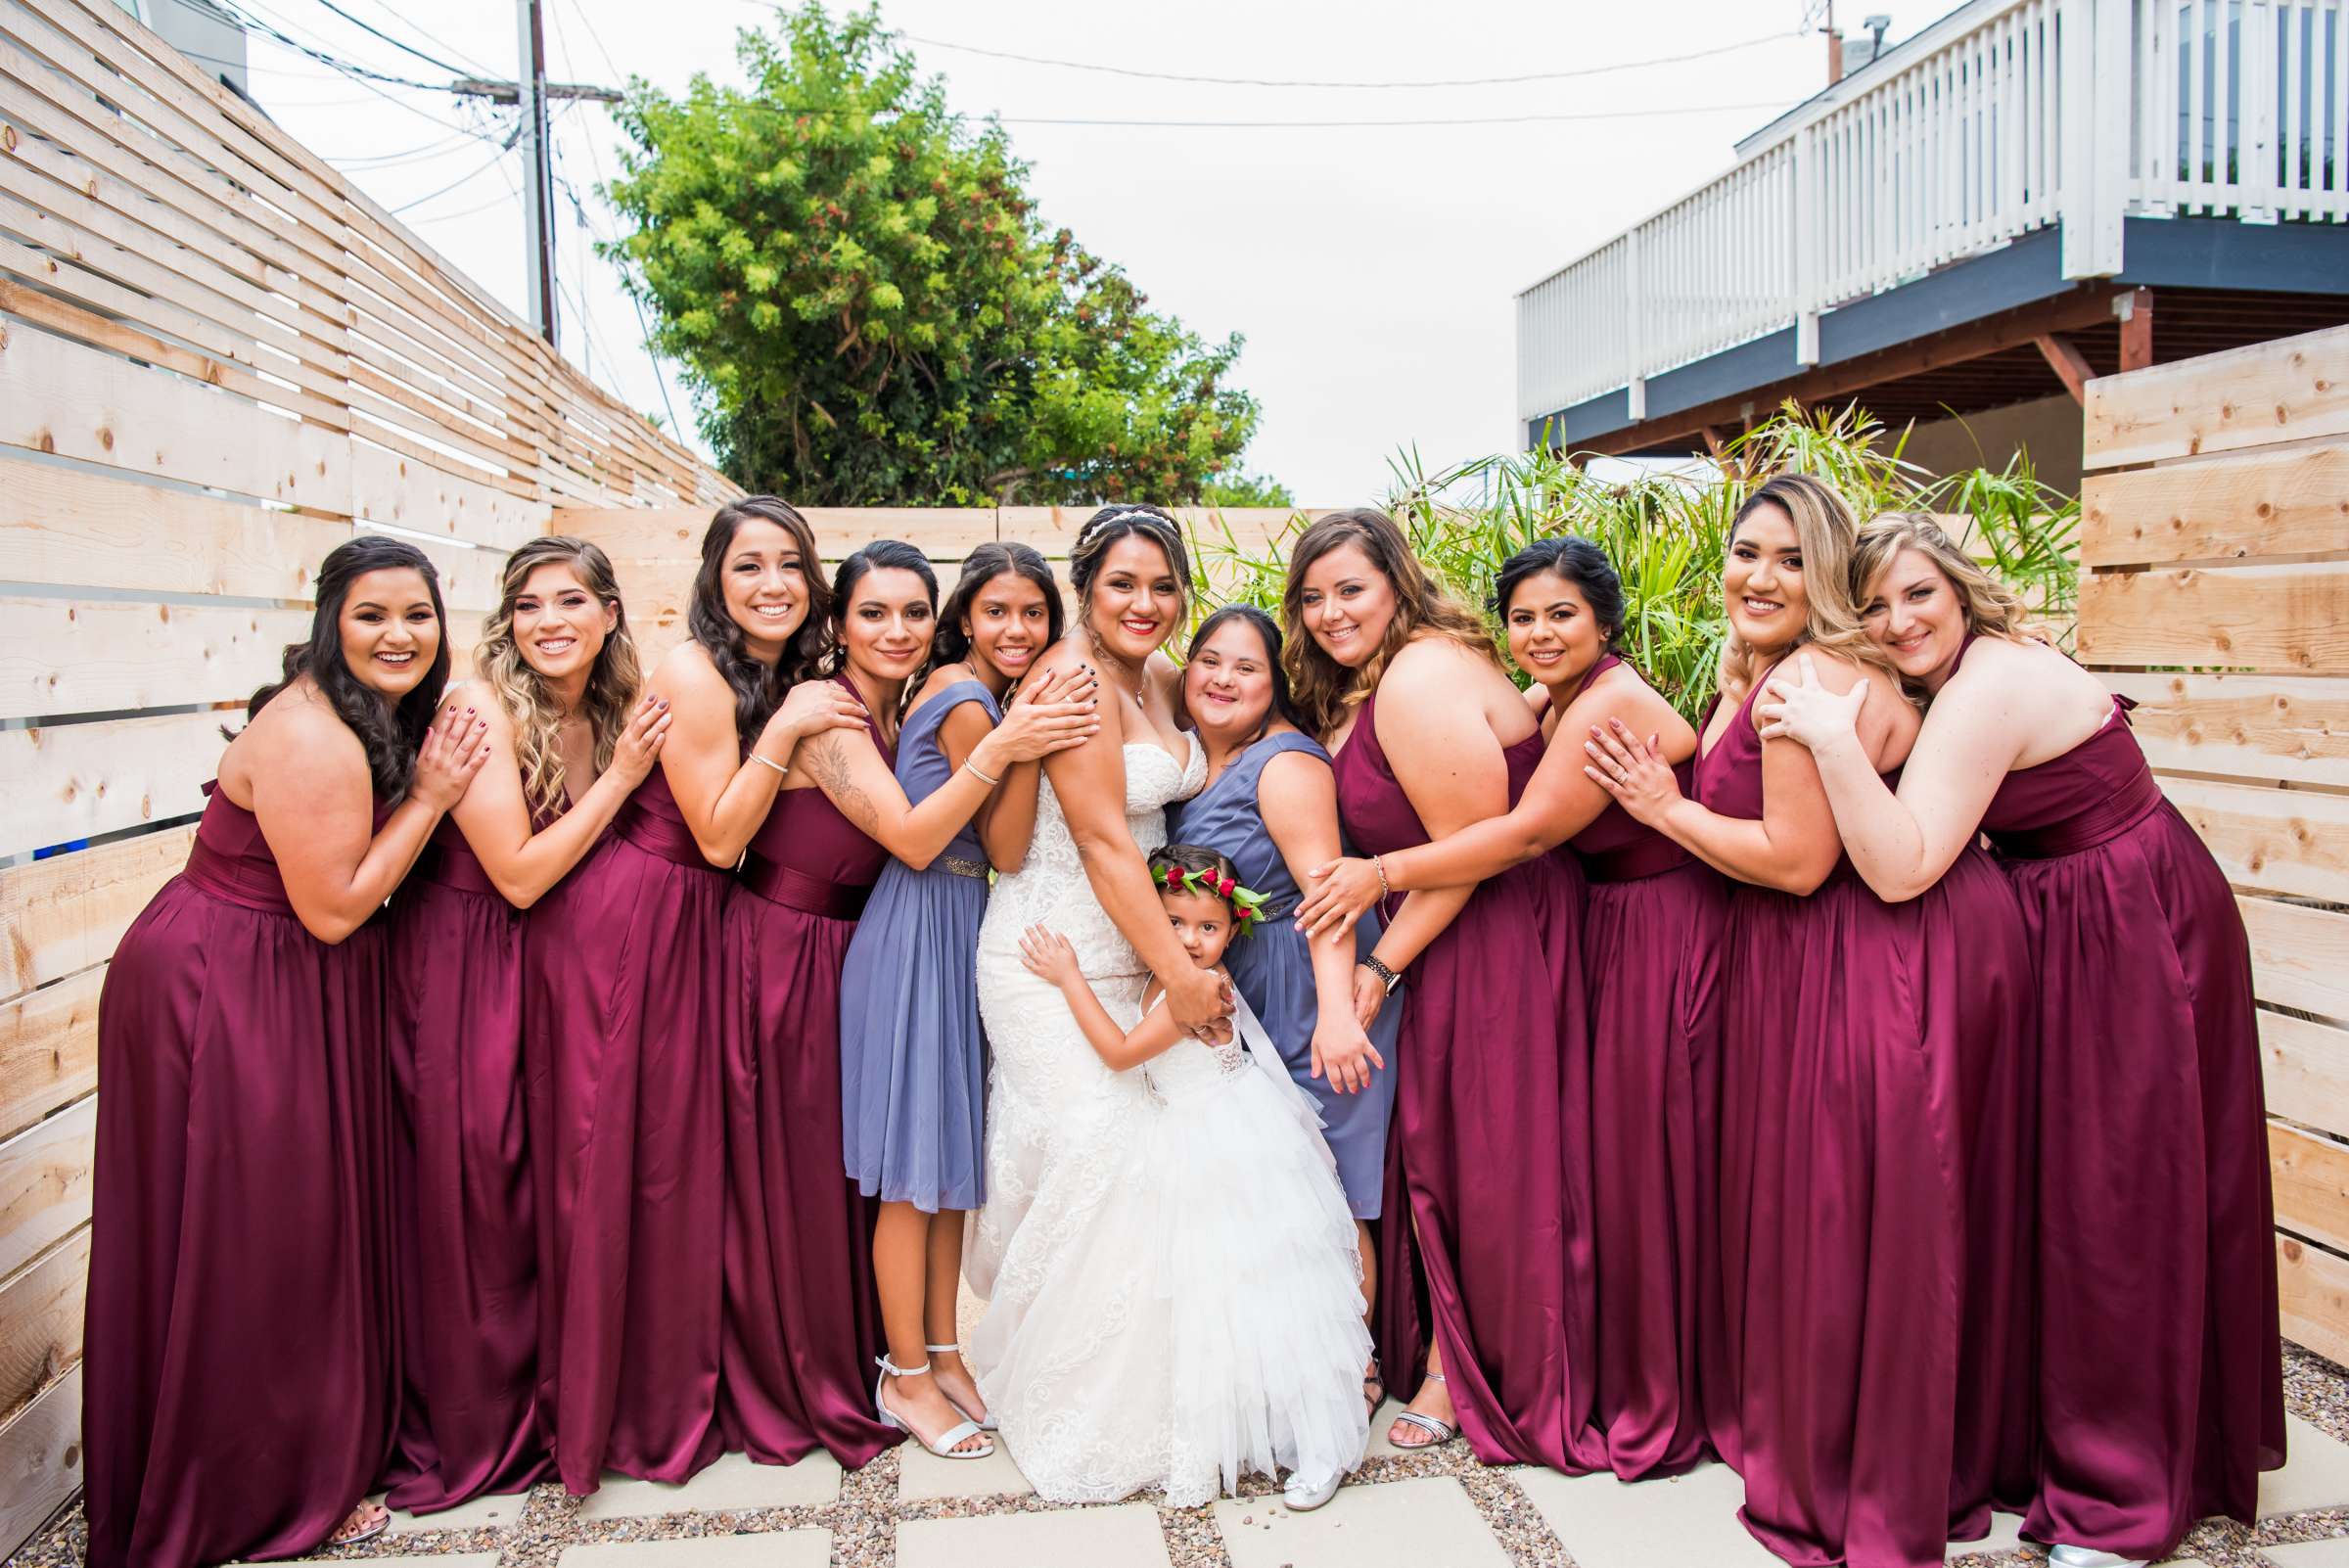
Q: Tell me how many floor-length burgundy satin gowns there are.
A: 8